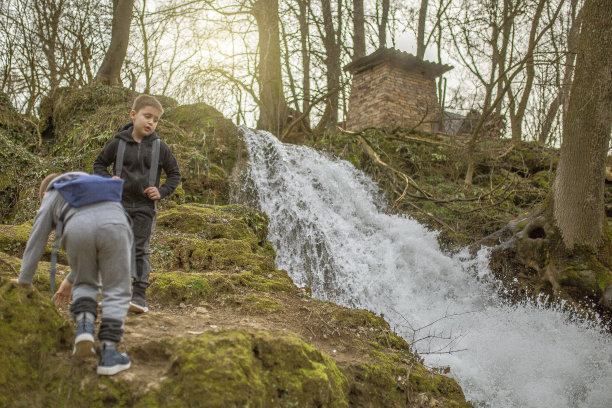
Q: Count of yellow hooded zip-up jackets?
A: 0